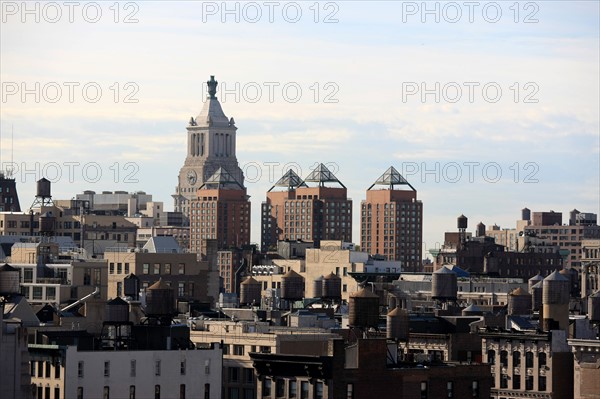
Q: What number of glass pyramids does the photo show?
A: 4